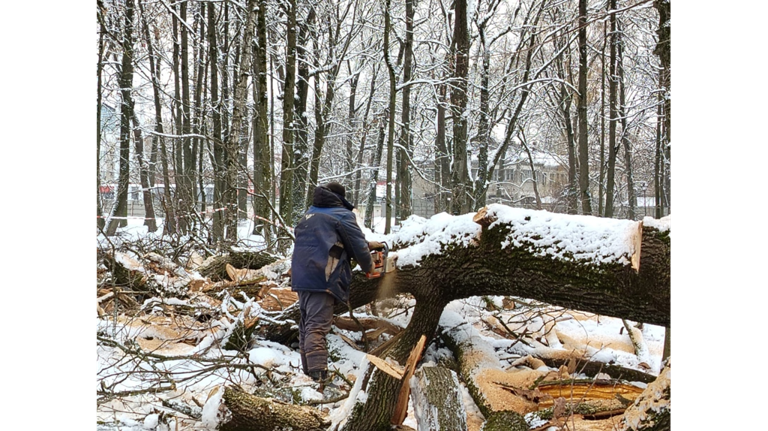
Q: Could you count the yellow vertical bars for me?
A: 0